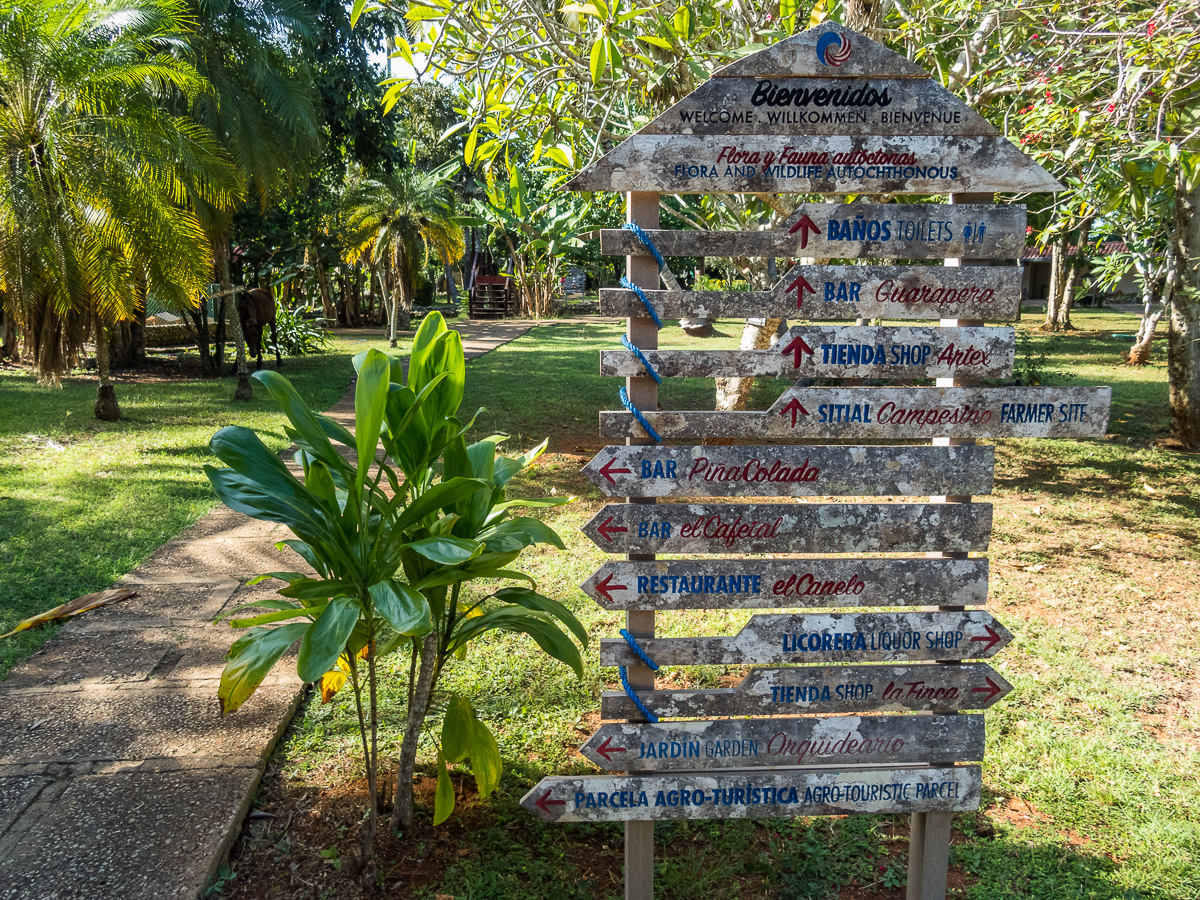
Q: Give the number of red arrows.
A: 11